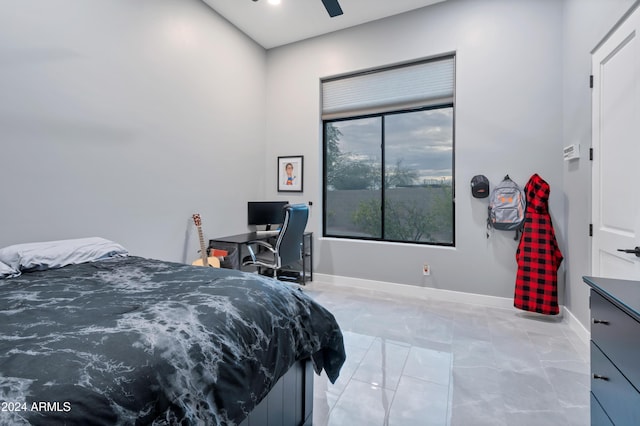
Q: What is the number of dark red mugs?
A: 0